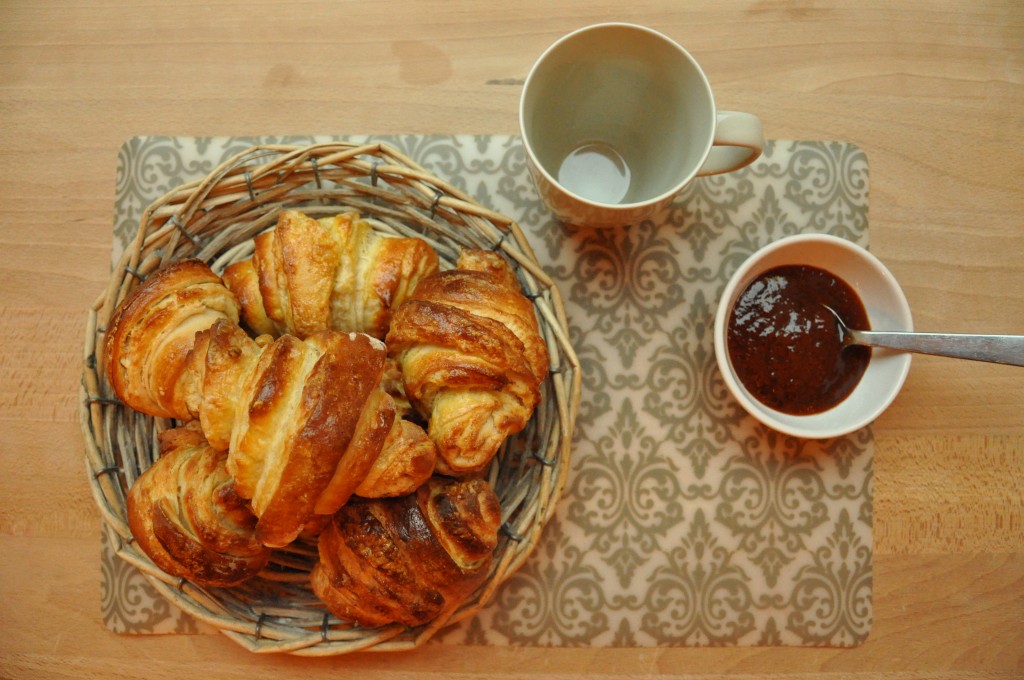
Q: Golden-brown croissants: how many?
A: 6